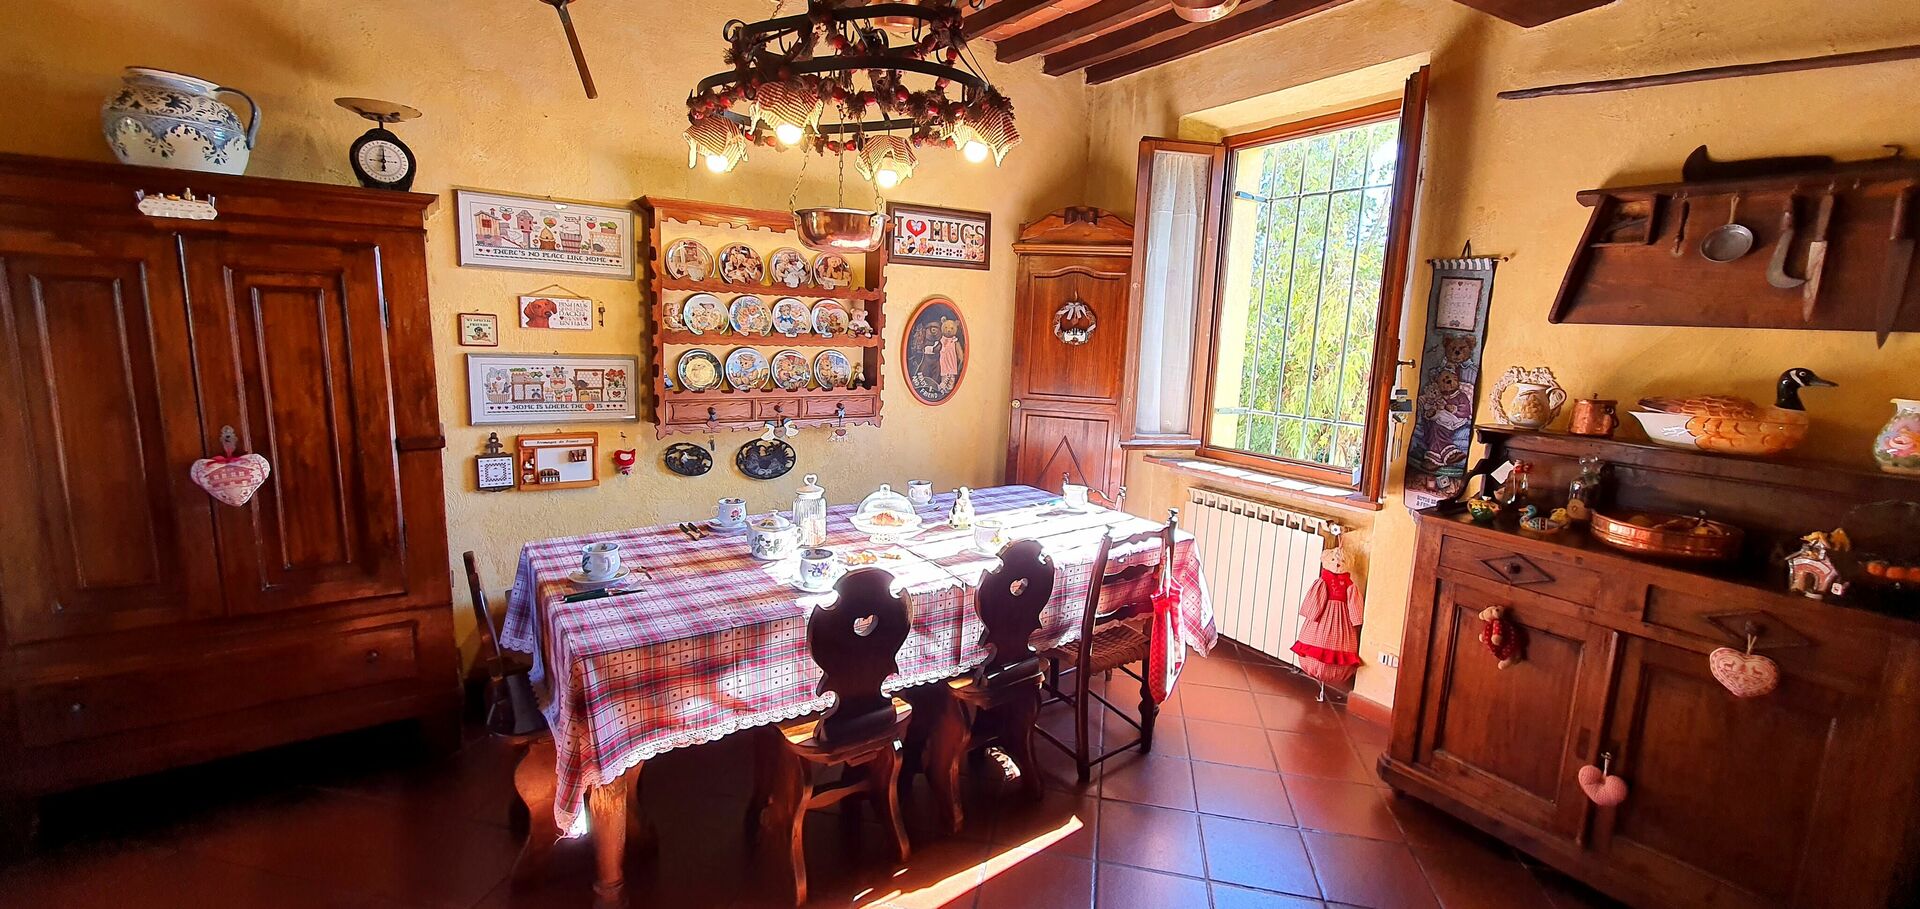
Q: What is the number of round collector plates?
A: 12